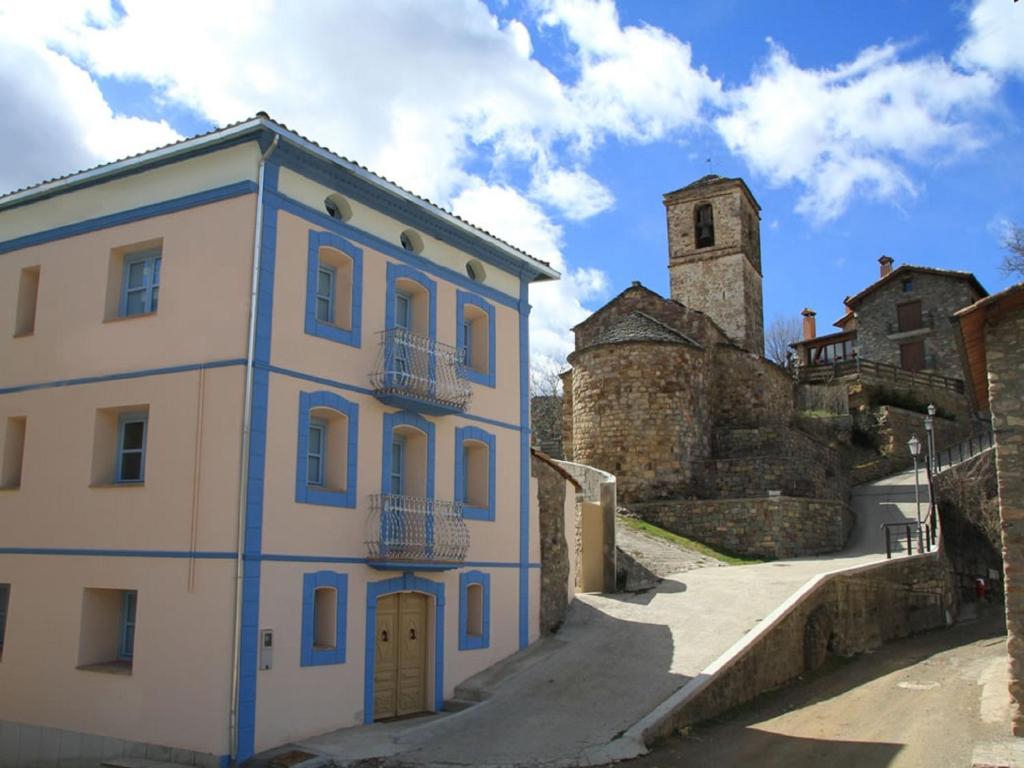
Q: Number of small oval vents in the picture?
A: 3